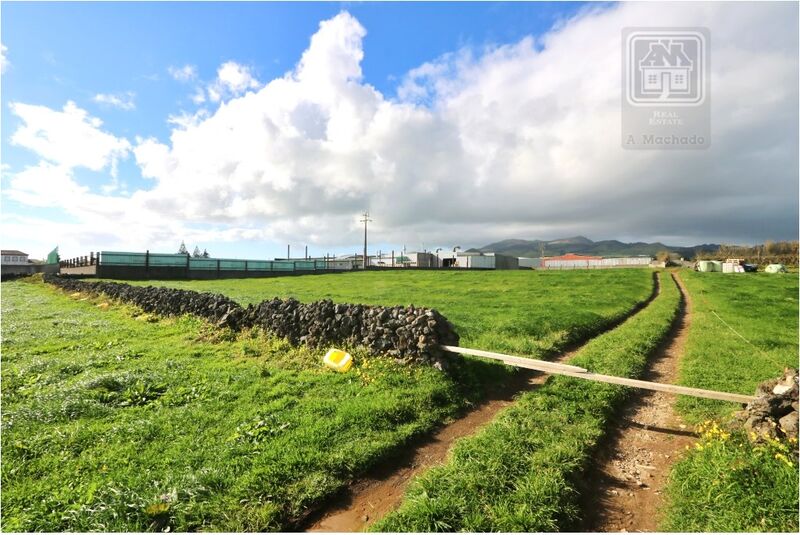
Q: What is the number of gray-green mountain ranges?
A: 1